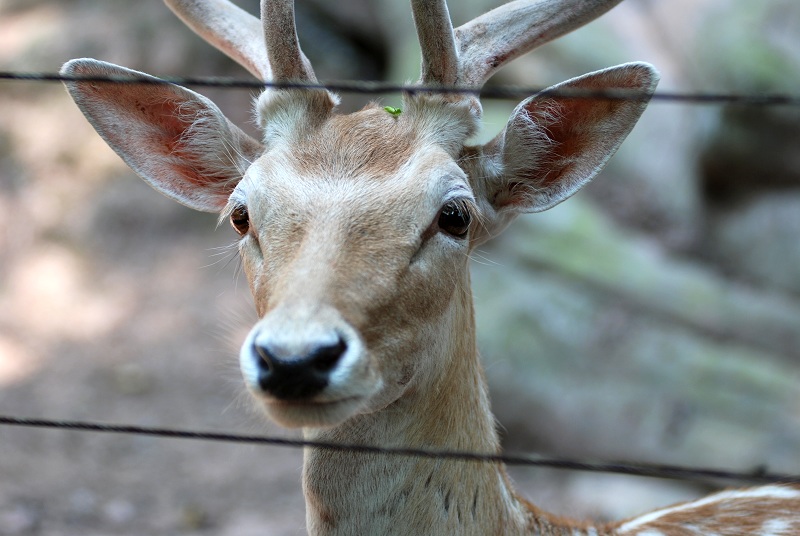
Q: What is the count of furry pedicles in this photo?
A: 2